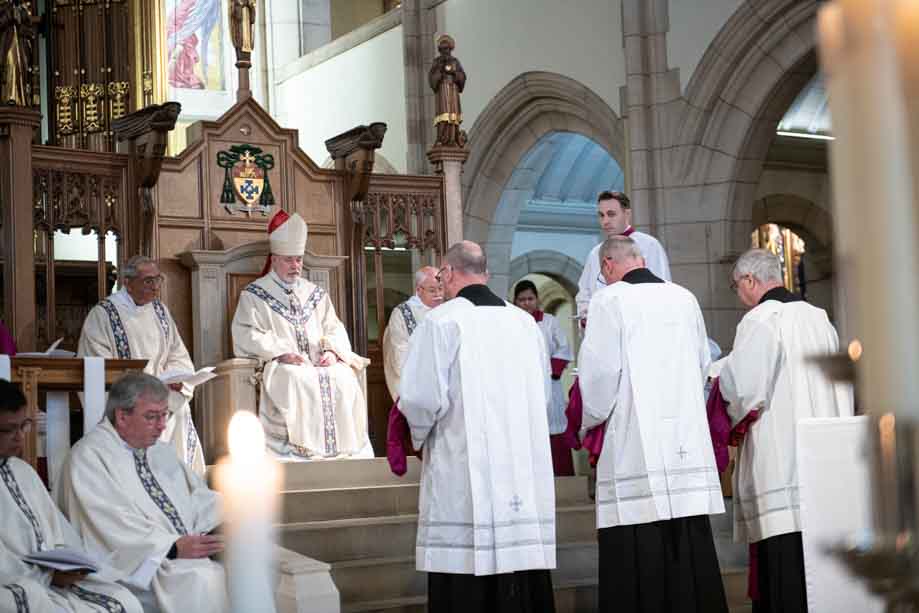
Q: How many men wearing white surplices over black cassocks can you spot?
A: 3